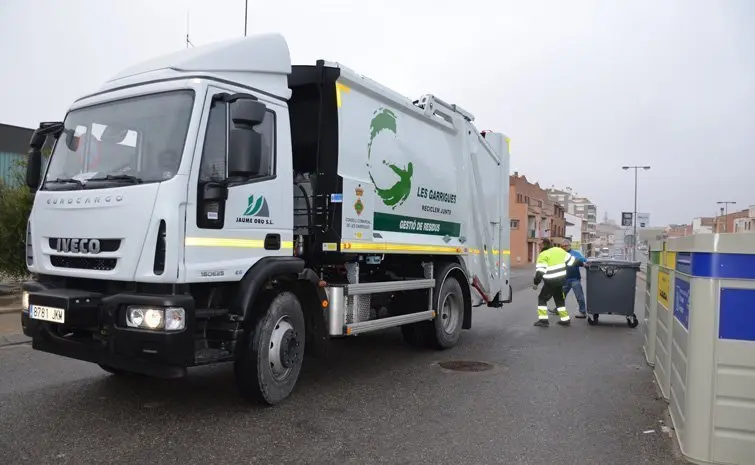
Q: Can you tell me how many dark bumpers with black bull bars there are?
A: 1